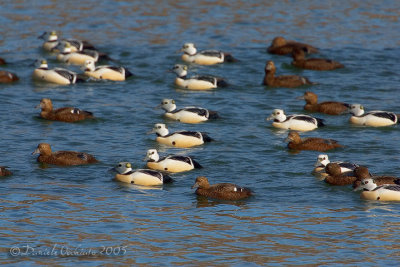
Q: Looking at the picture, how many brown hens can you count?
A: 13